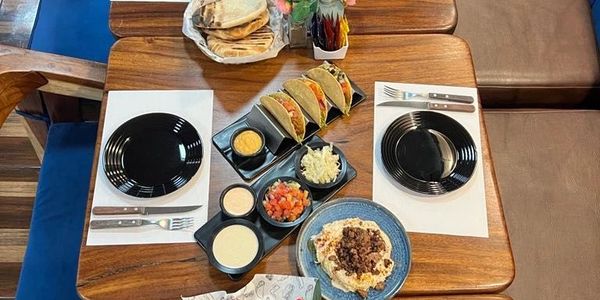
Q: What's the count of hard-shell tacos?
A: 3